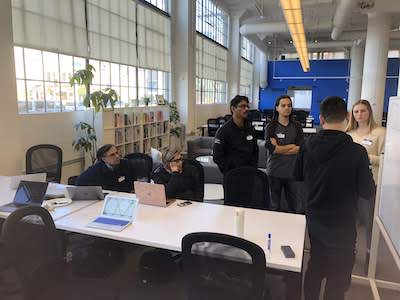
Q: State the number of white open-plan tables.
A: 2